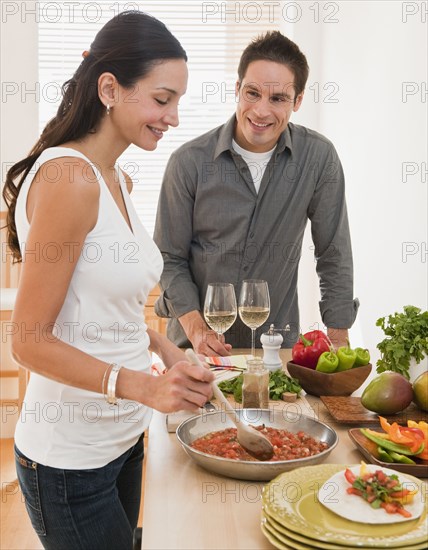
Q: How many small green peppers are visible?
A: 3